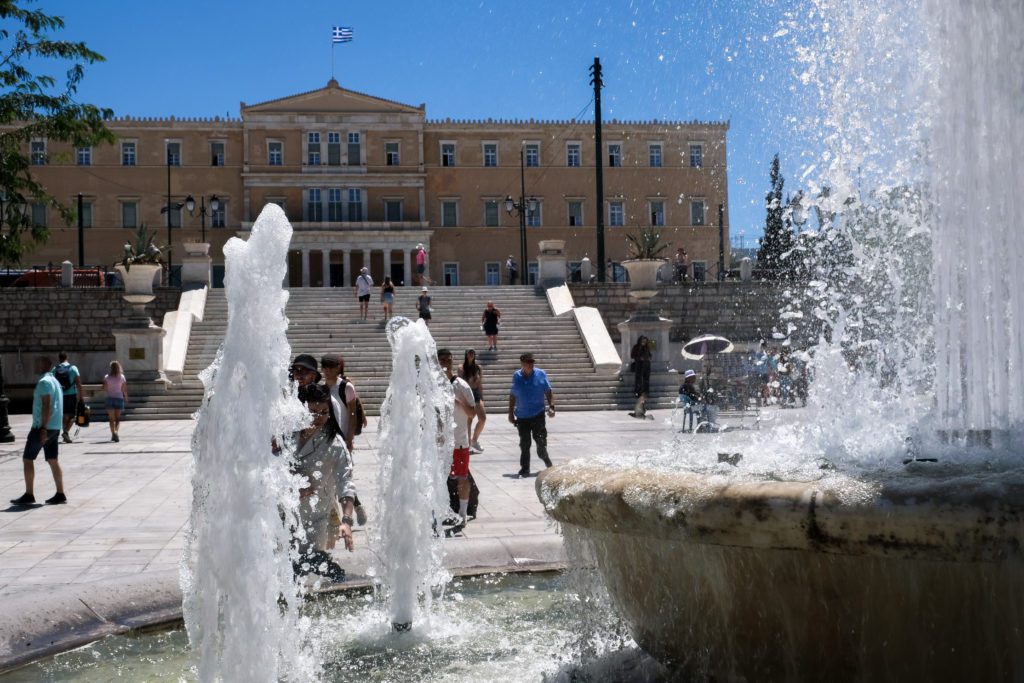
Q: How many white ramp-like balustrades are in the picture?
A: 4